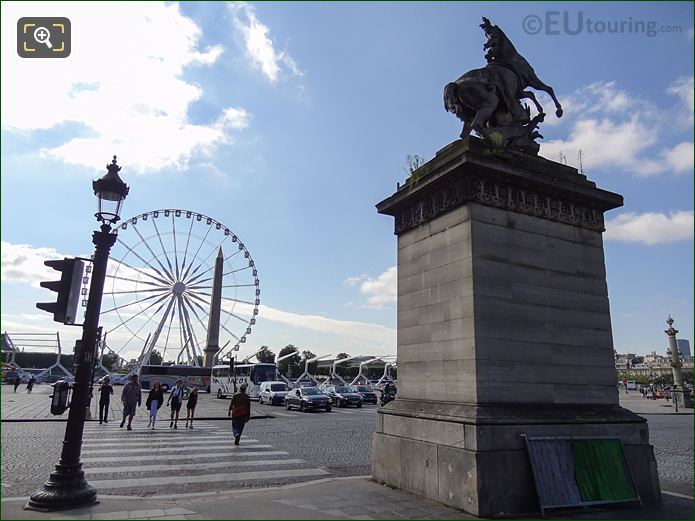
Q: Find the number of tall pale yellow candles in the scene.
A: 0